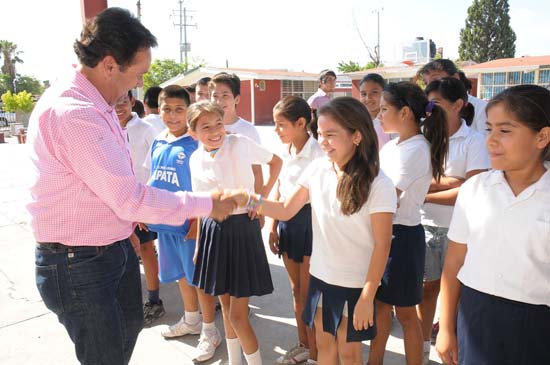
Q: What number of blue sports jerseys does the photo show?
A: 1